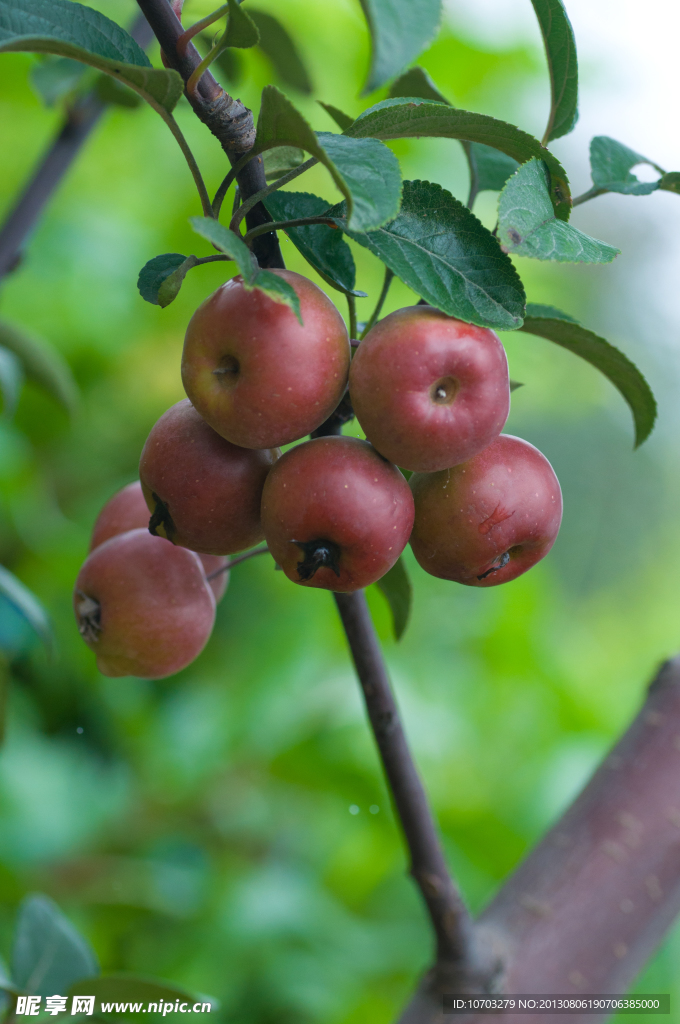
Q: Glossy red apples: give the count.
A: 7